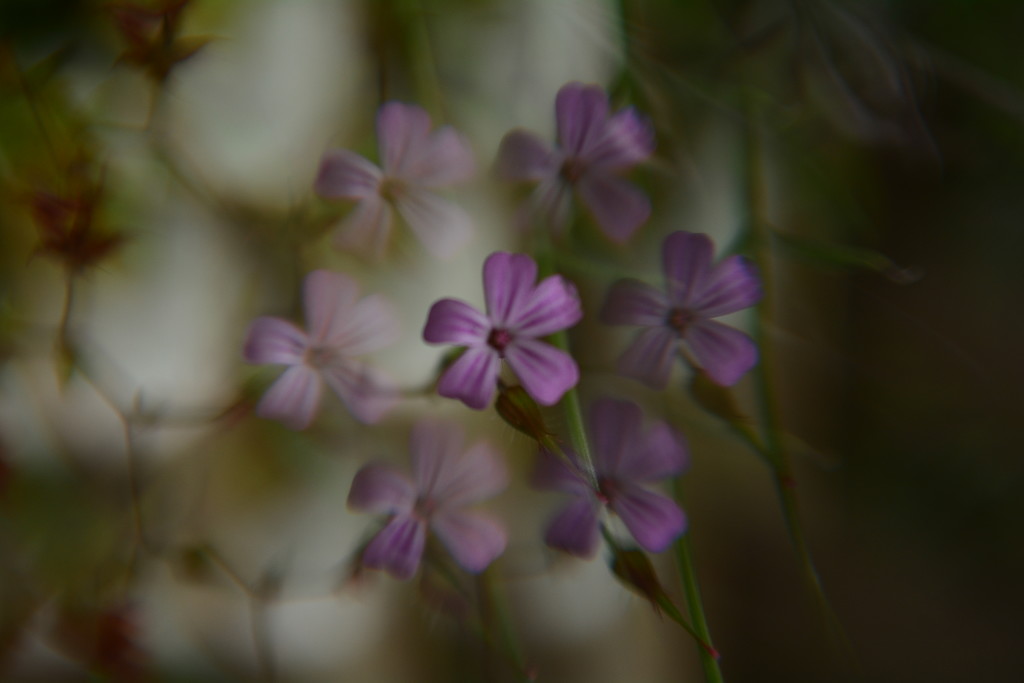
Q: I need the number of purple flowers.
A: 7